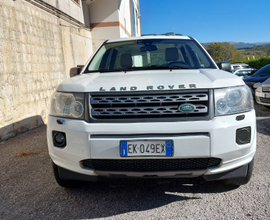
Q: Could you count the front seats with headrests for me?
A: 2